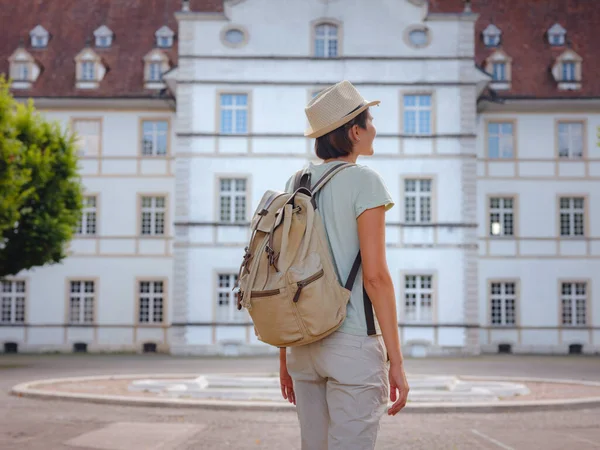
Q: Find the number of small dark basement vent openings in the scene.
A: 5